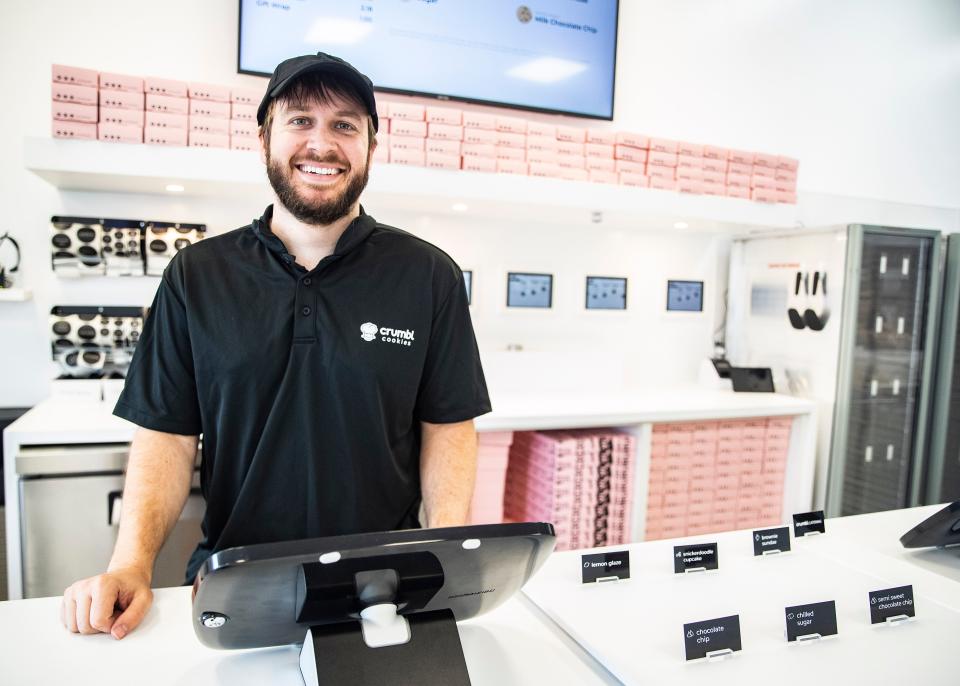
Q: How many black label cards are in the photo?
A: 7